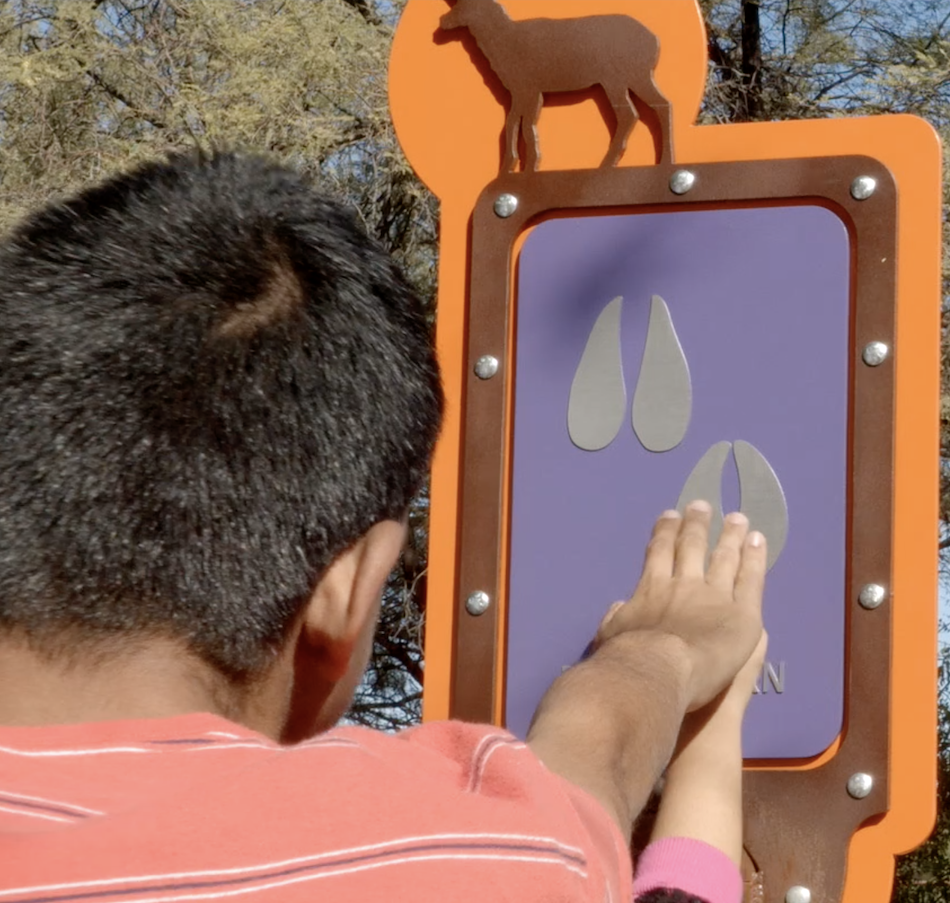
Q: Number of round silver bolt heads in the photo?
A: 9